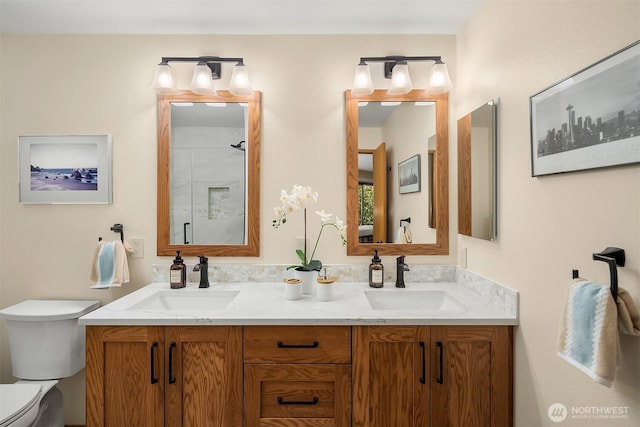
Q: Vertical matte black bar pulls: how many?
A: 4